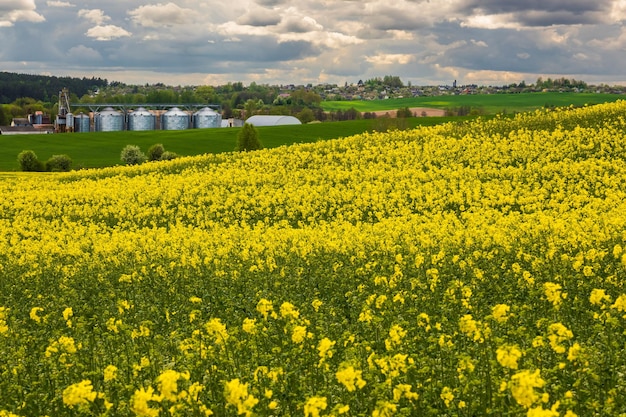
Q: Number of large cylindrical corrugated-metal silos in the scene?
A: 4